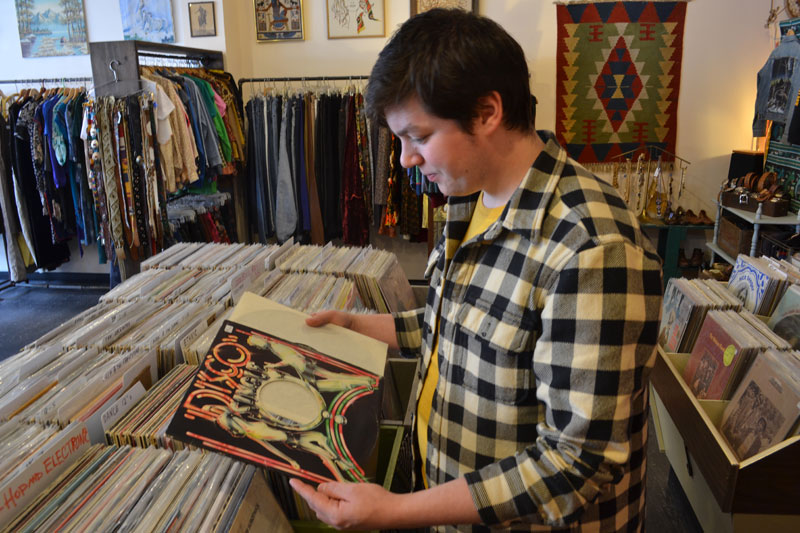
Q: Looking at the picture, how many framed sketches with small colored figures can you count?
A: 1